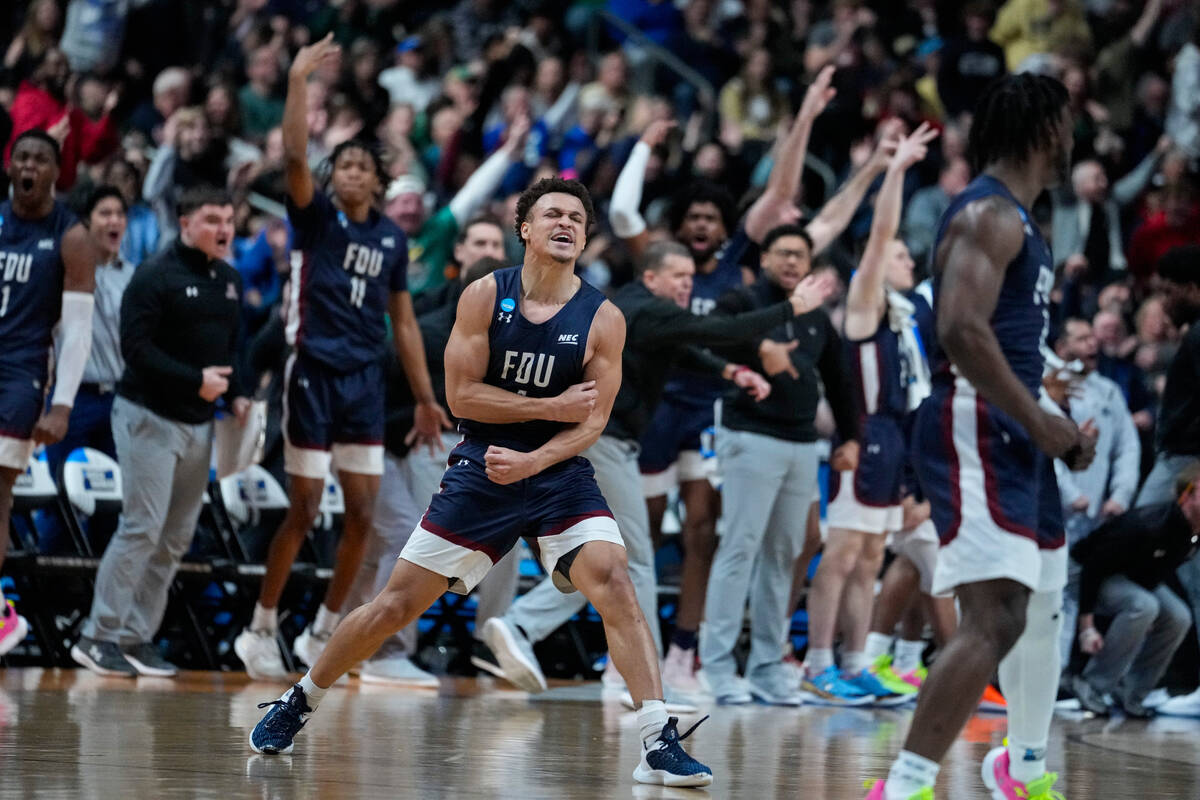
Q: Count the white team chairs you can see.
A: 4